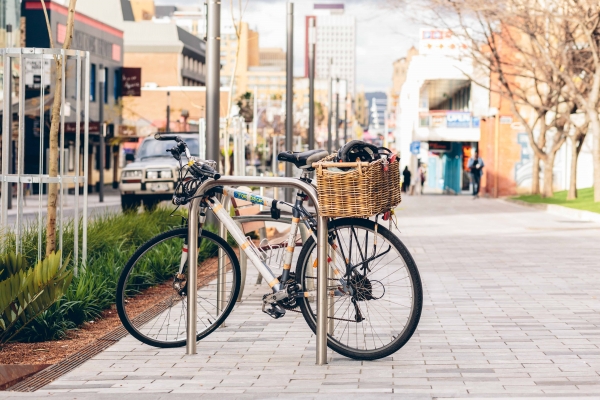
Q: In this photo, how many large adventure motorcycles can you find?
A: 0